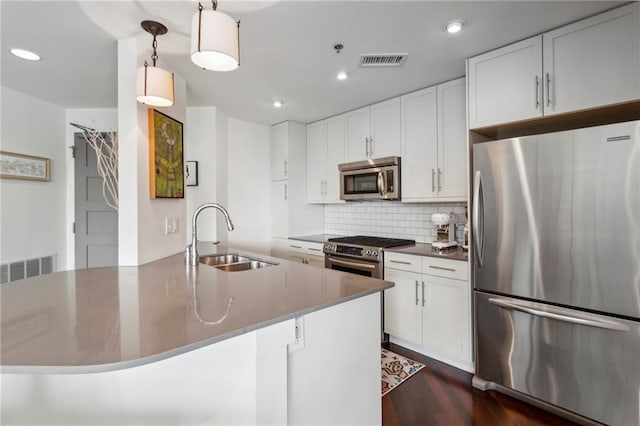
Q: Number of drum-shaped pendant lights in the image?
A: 2